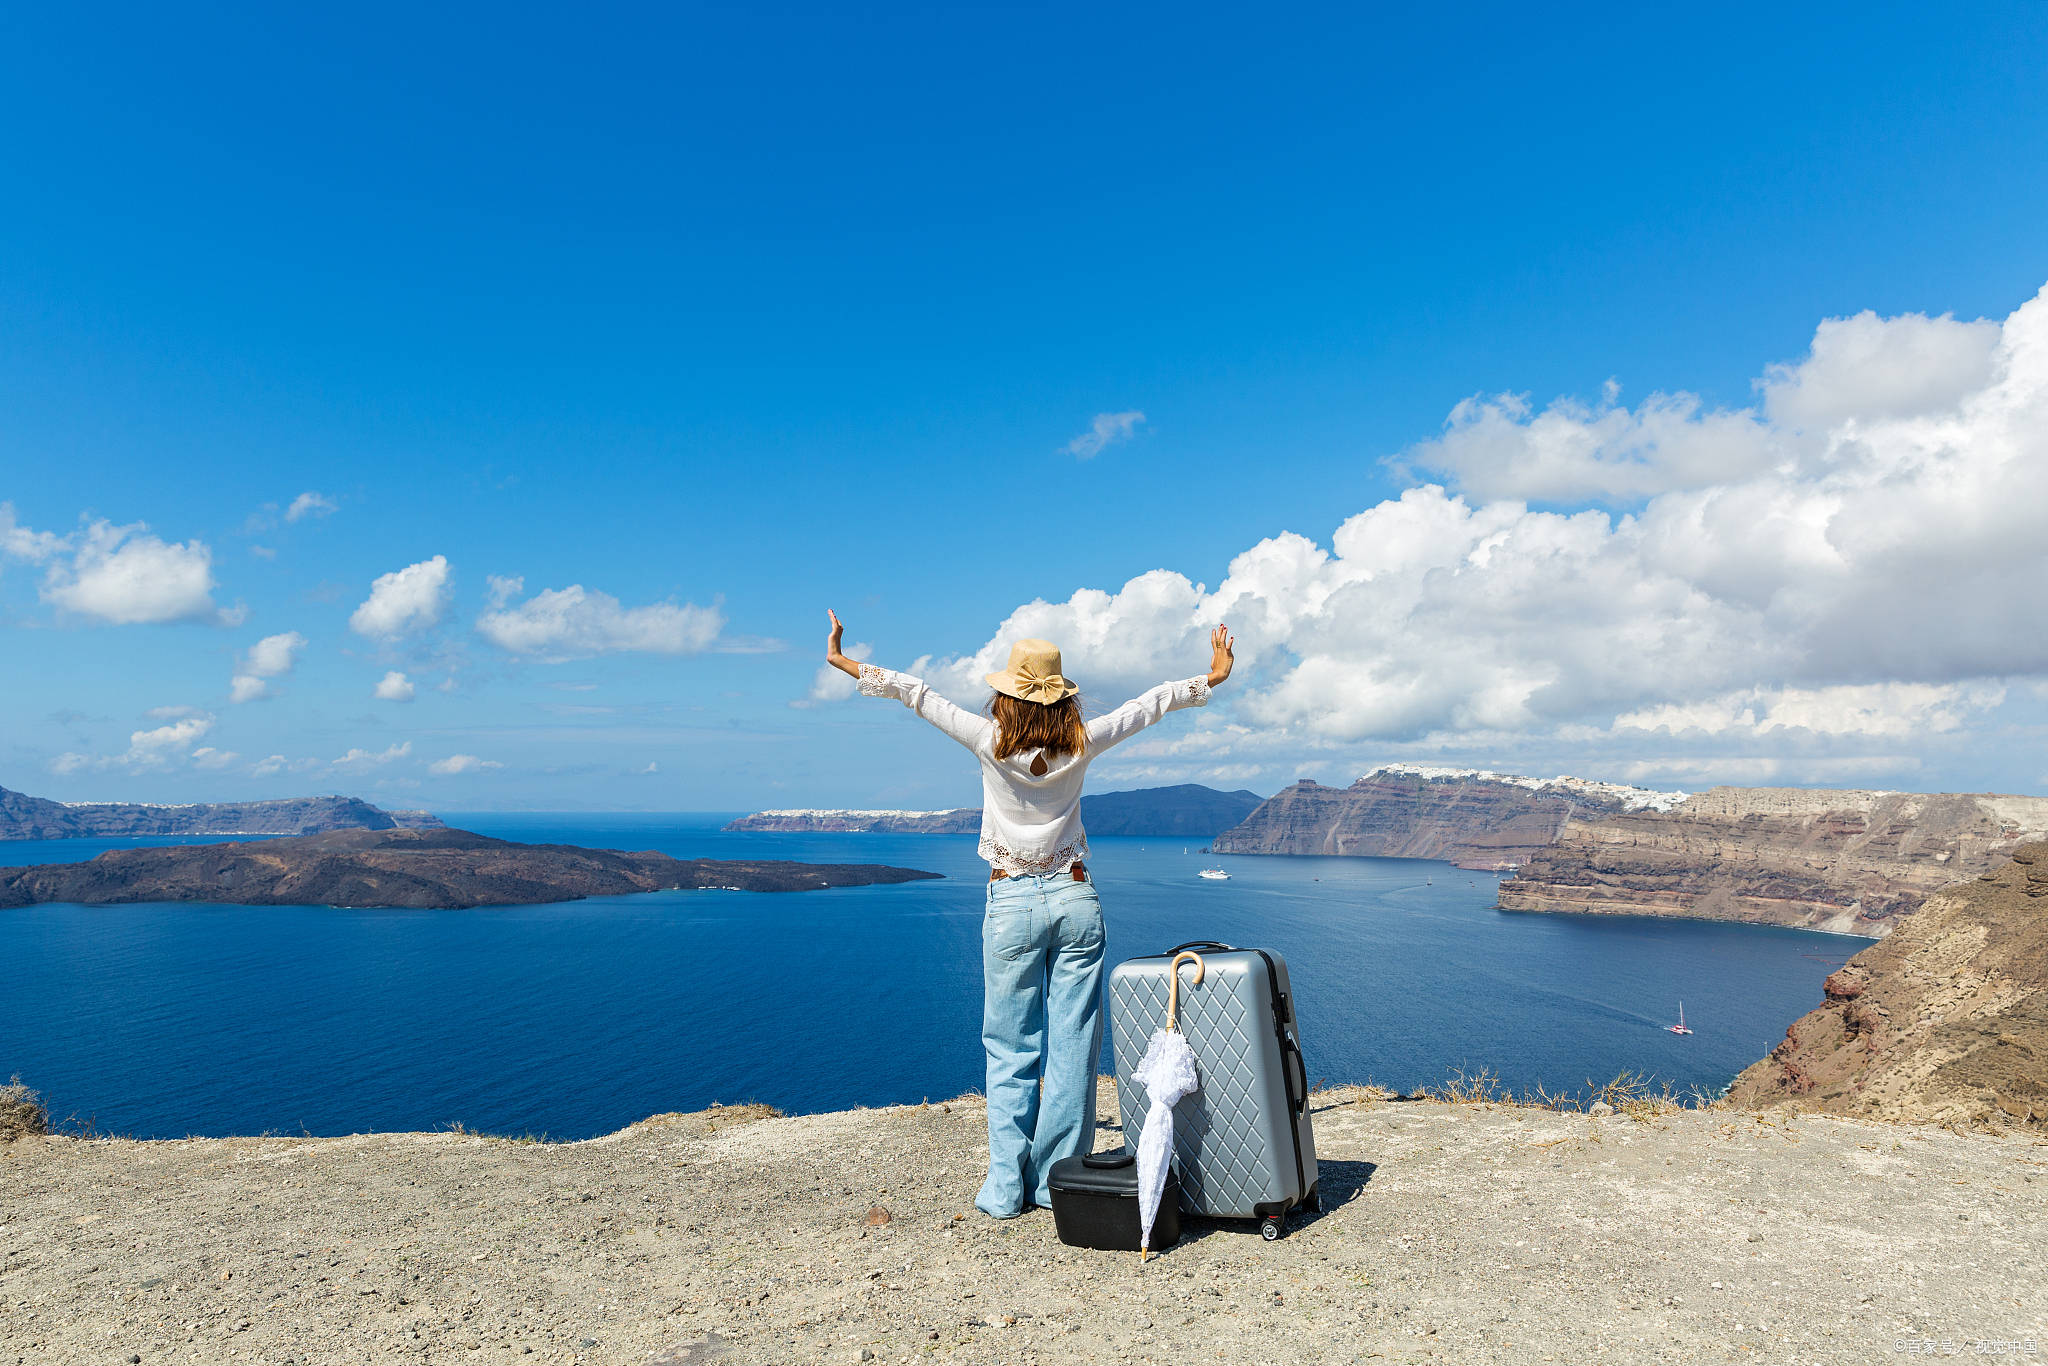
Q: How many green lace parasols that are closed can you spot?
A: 0